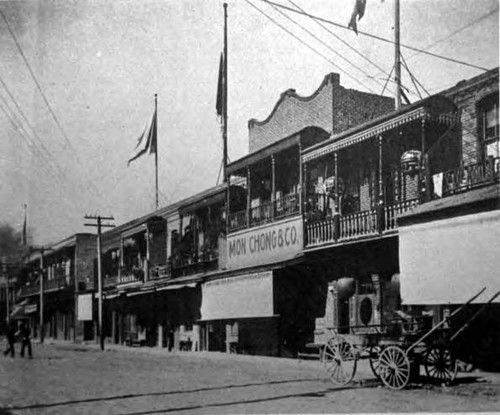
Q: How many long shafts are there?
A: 2